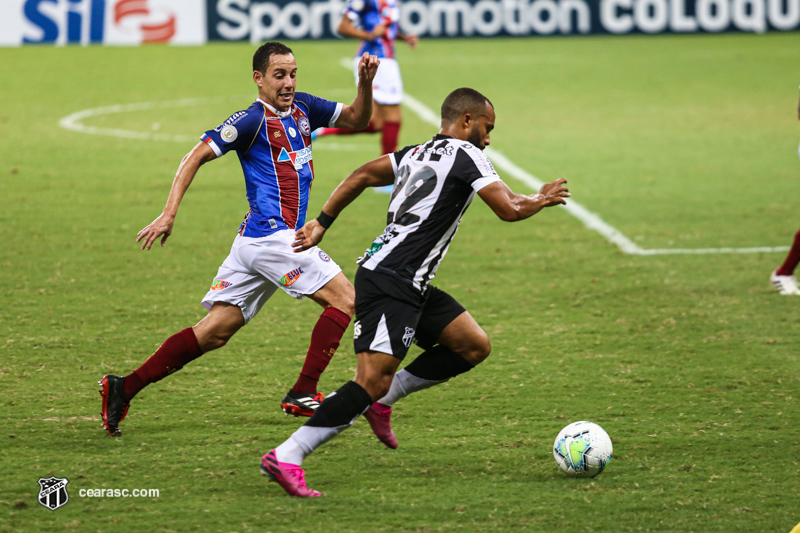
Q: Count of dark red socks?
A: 5